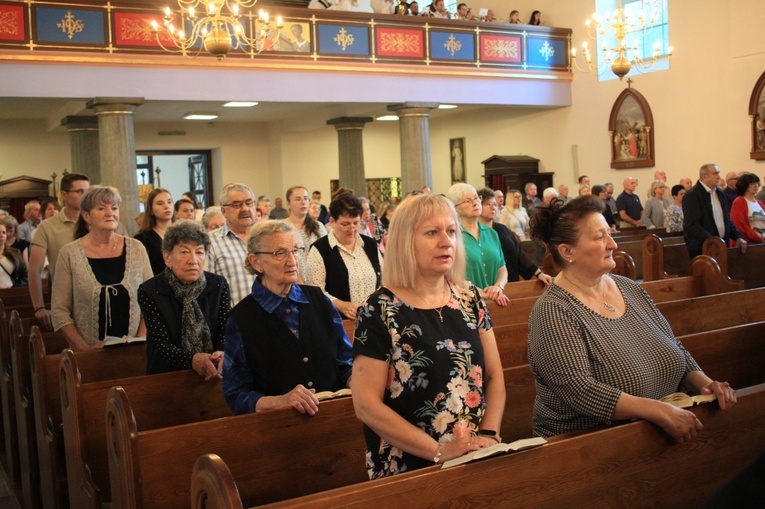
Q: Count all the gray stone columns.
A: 4